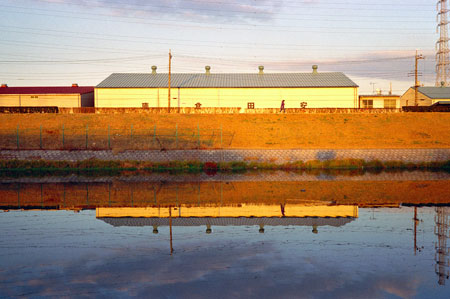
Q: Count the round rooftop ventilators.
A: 4